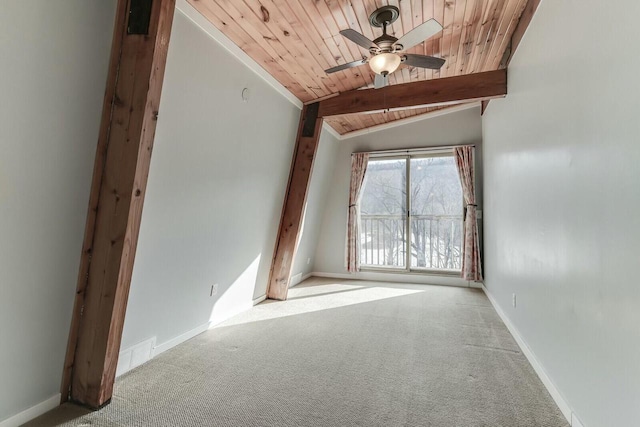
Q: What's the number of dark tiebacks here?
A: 2